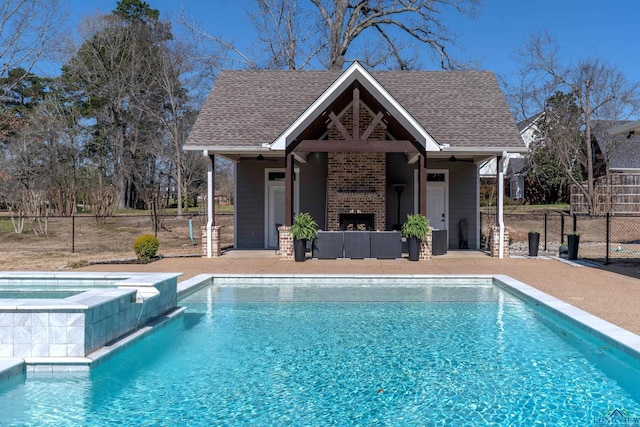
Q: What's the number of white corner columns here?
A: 2